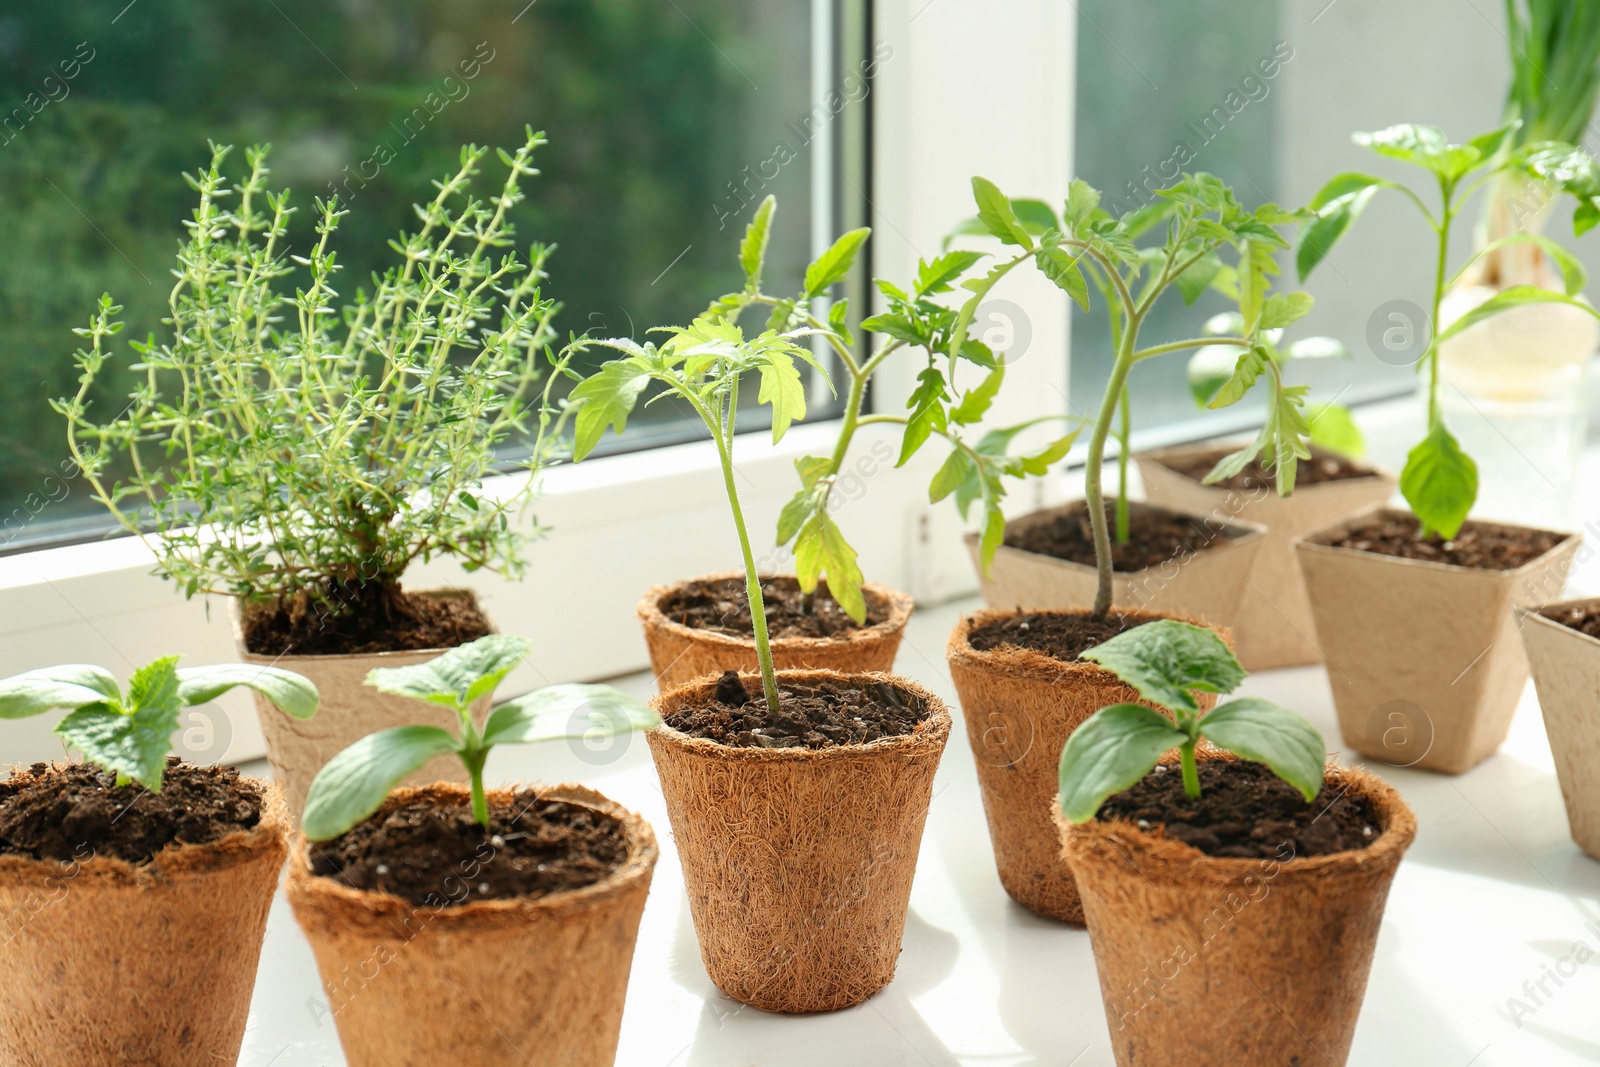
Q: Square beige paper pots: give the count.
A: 5